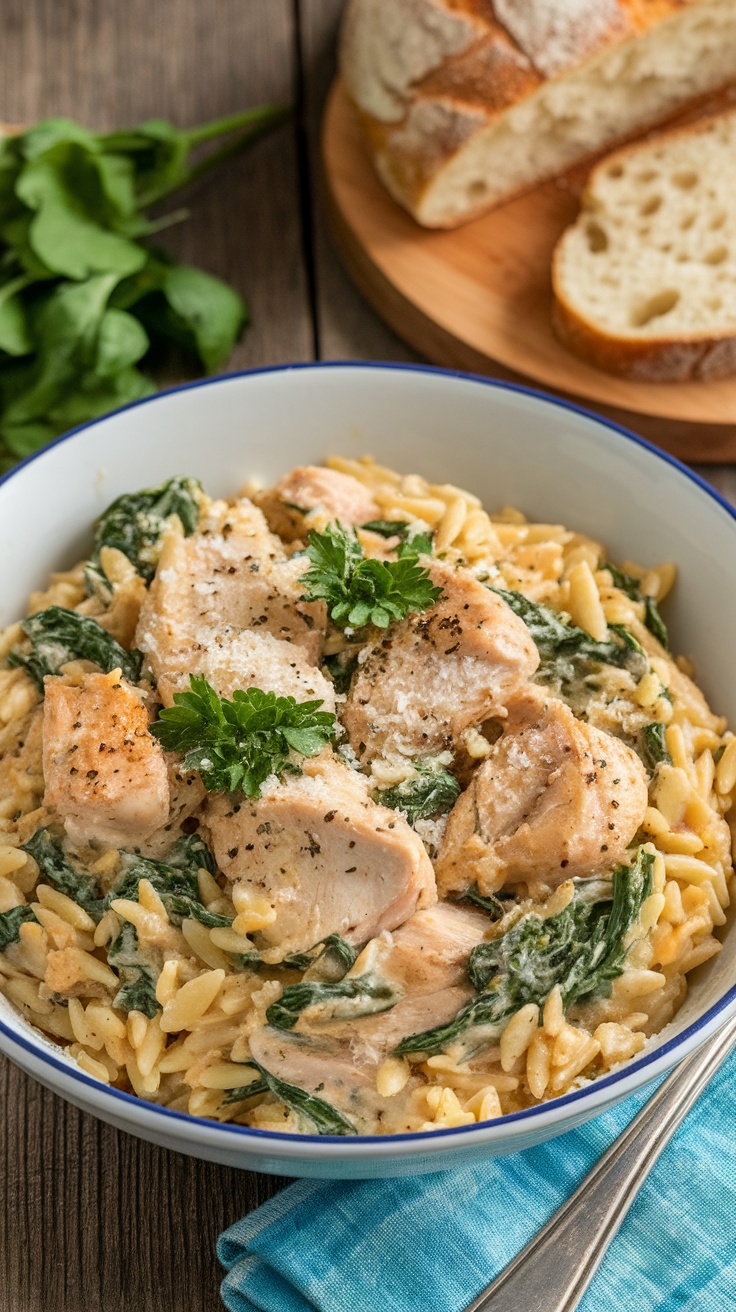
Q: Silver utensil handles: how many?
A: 1